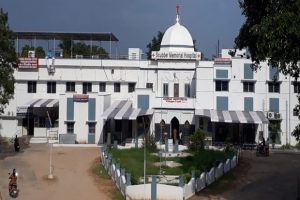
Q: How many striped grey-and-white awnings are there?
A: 3